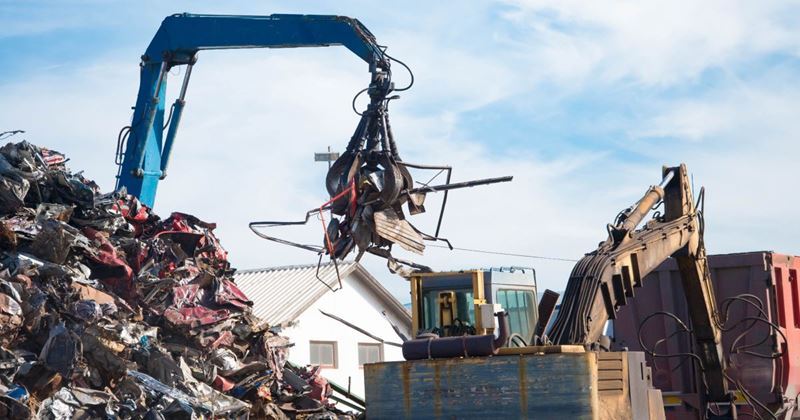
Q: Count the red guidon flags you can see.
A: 0